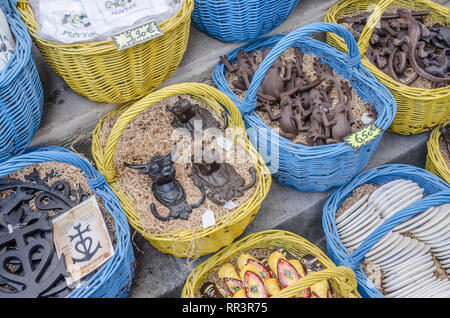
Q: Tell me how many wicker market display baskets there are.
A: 10